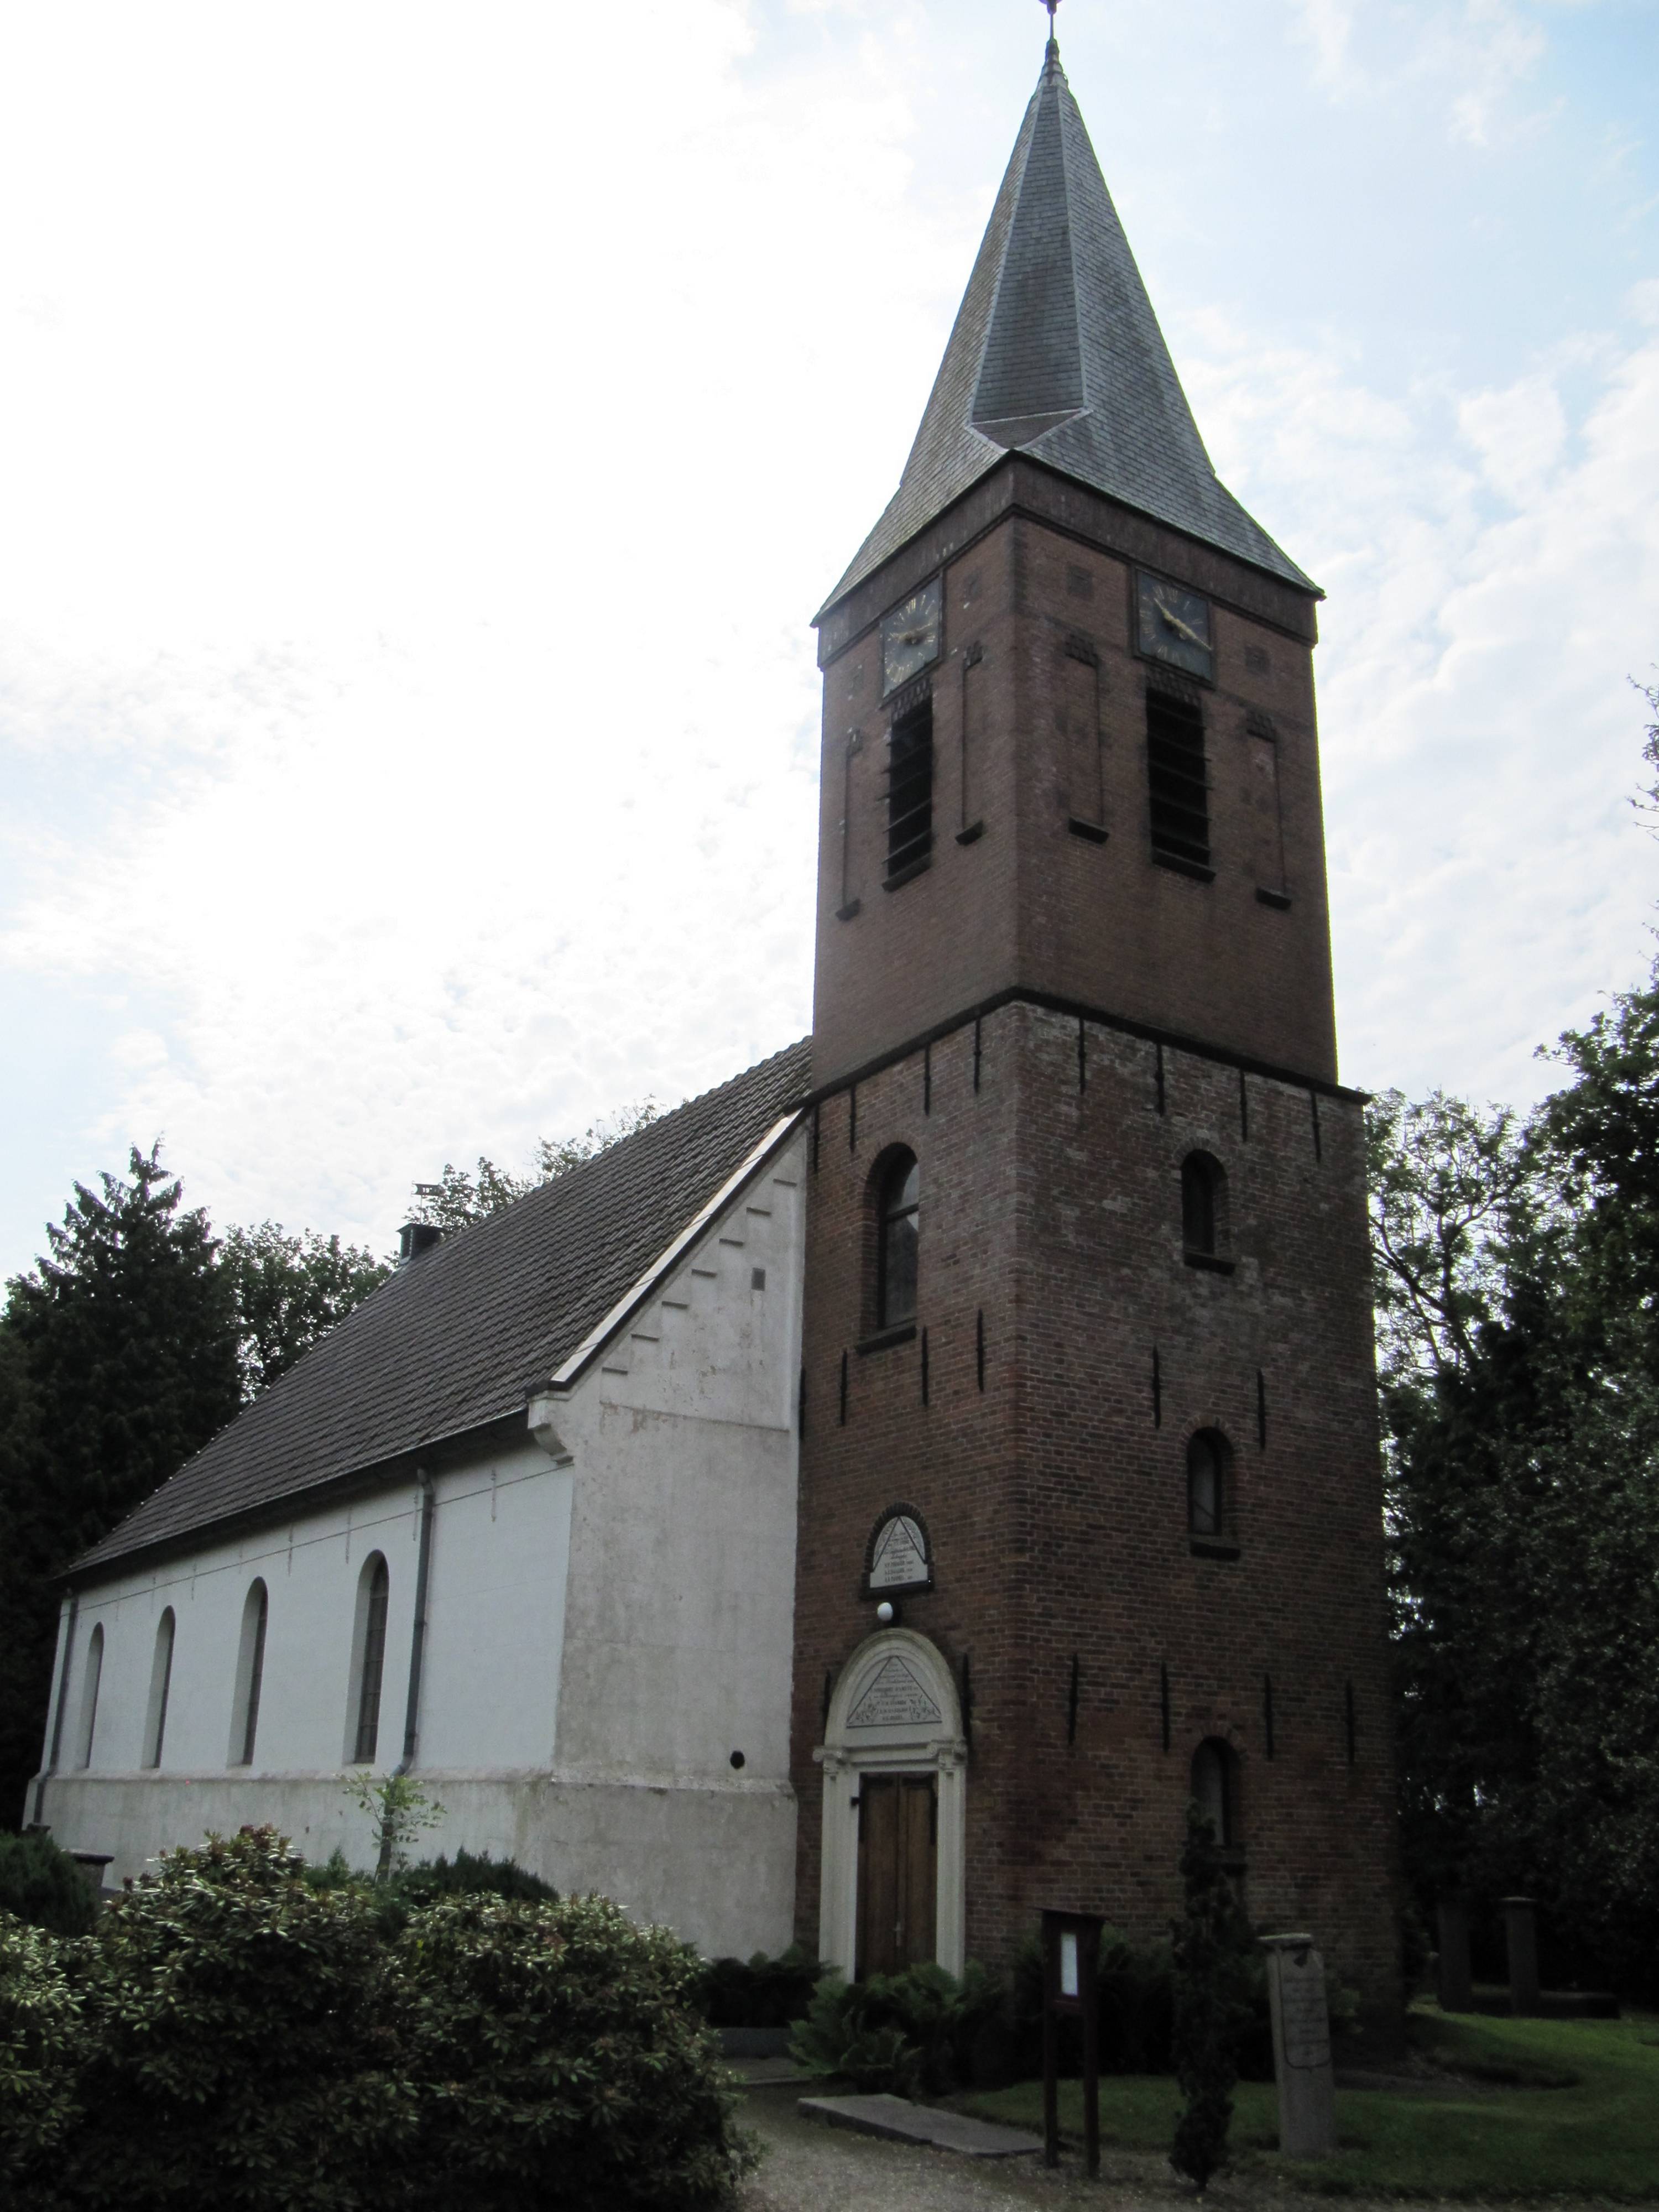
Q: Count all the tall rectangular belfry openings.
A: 2